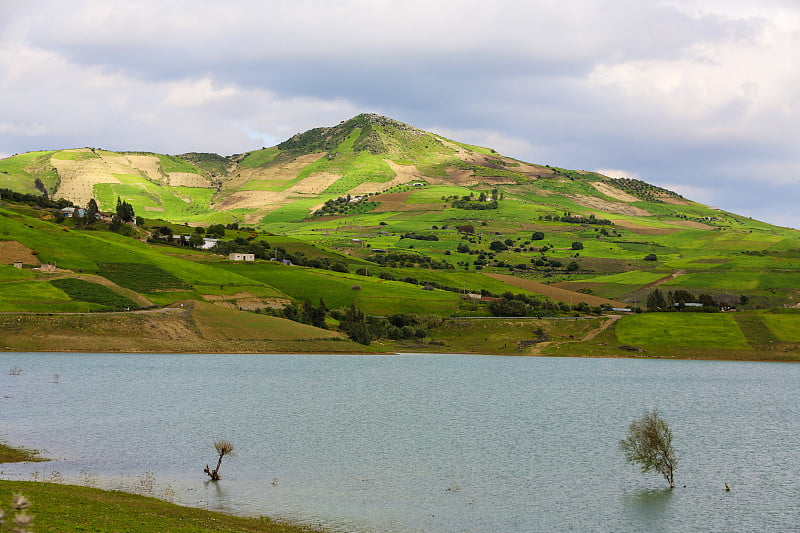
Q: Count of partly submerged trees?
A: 2